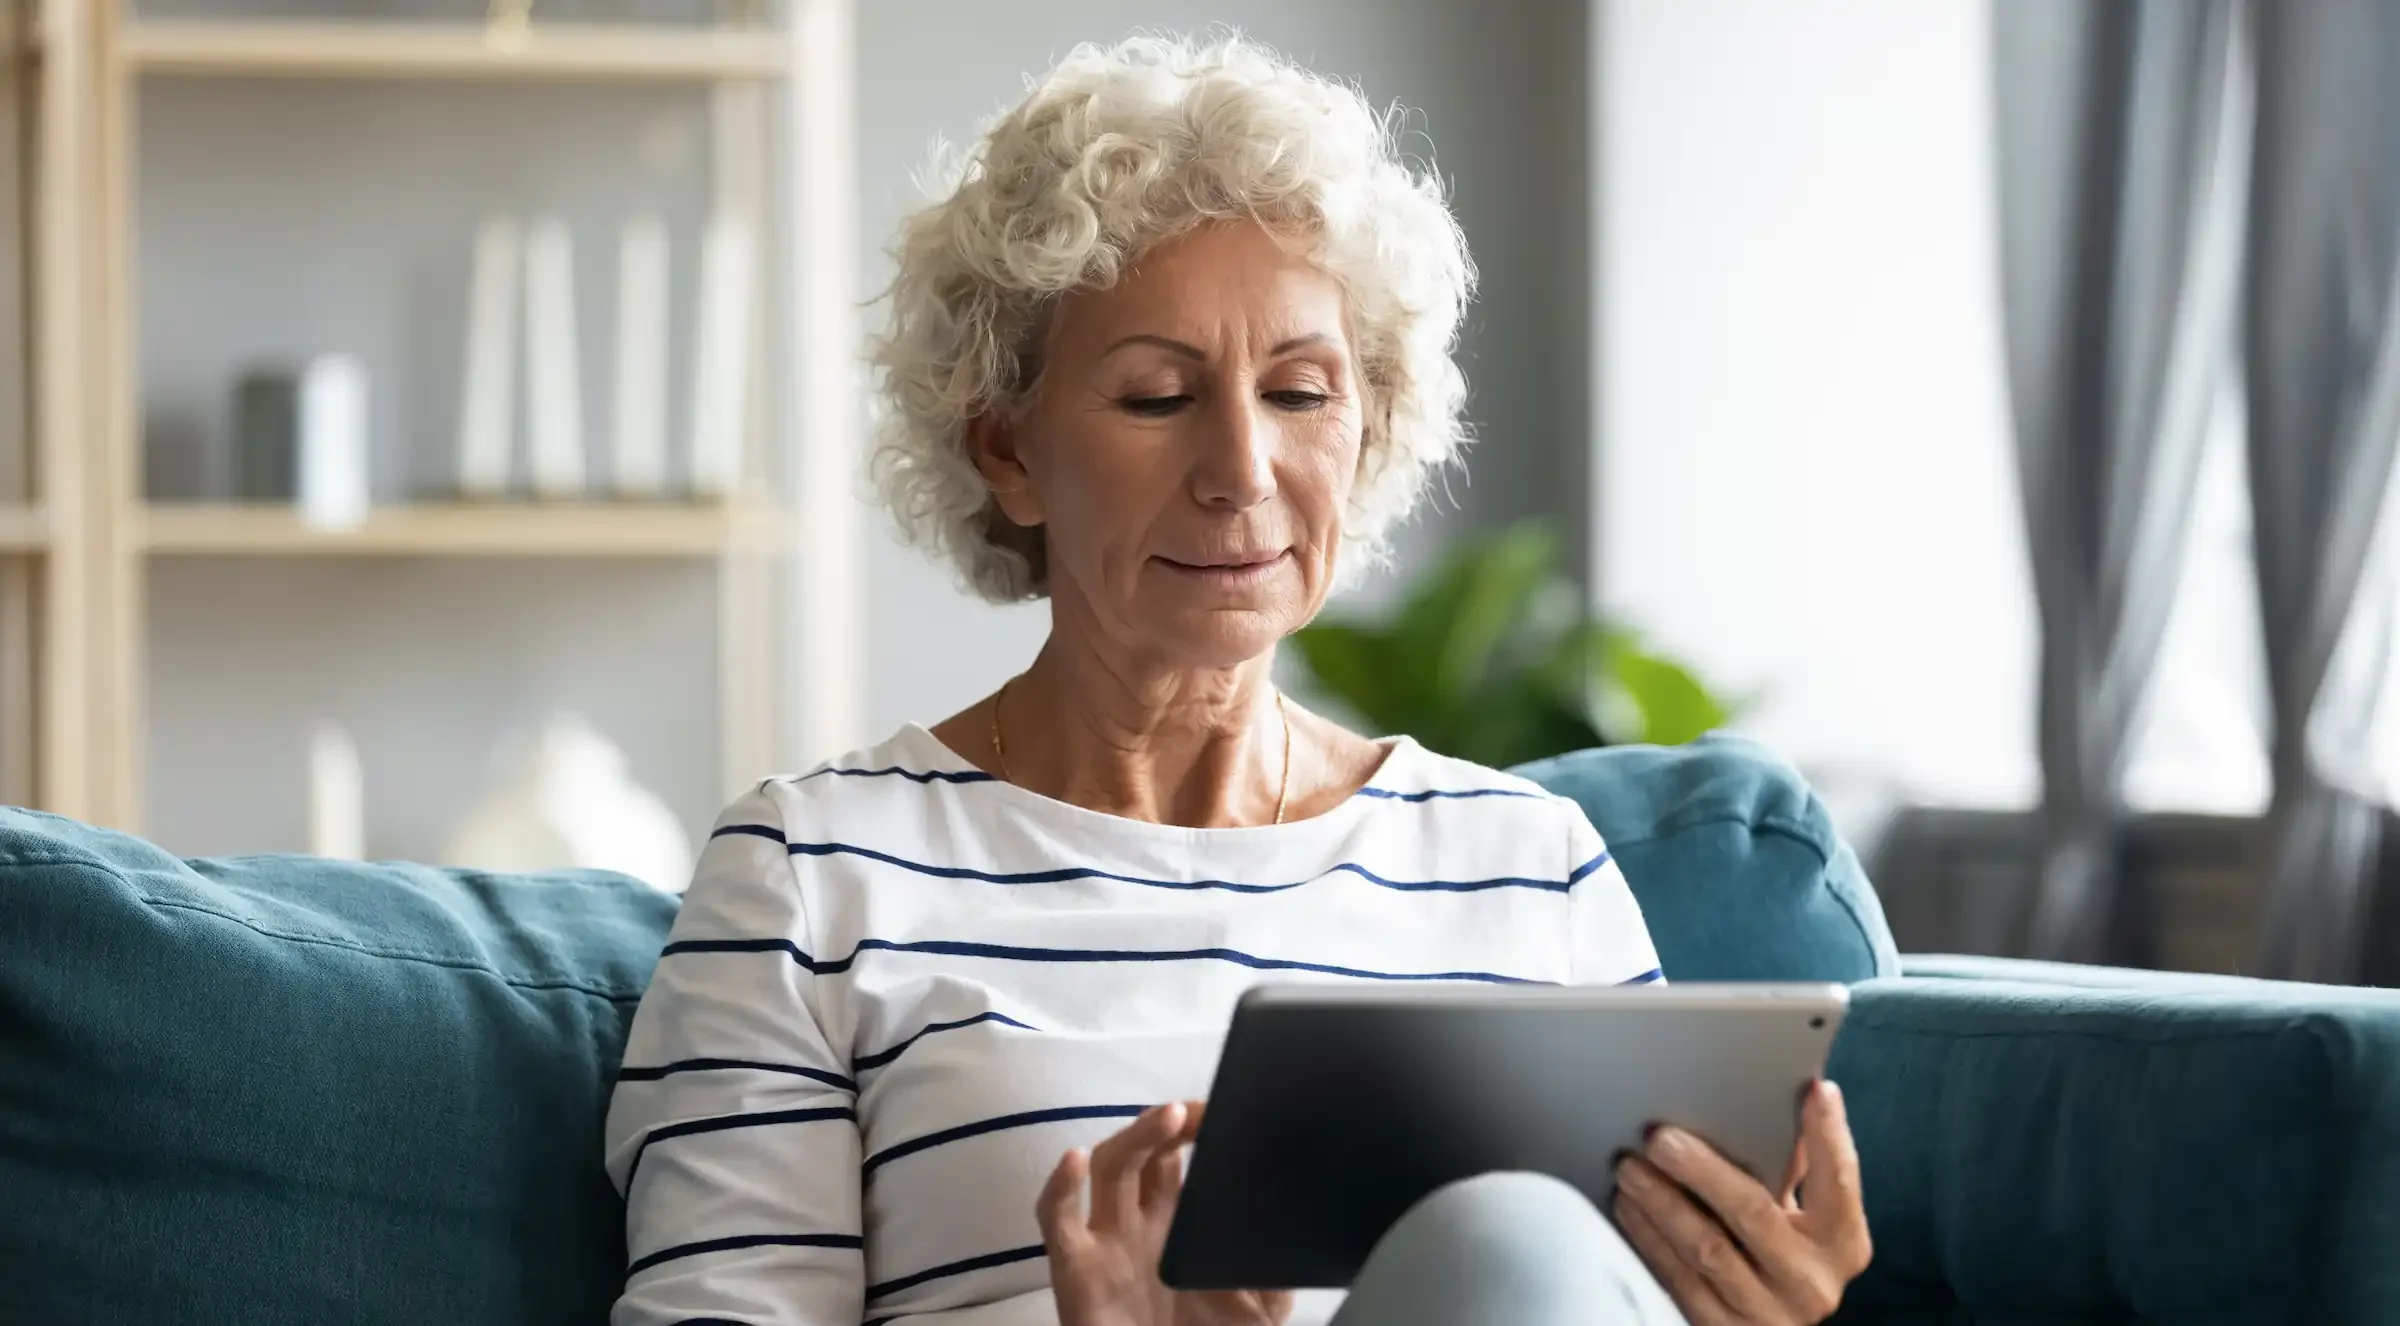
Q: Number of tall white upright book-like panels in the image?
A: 4